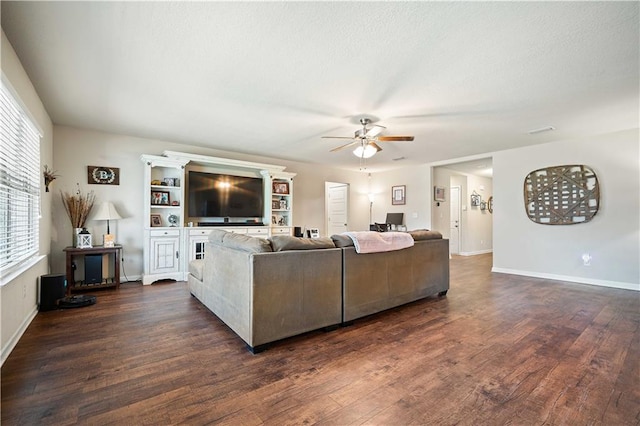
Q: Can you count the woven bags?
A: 0